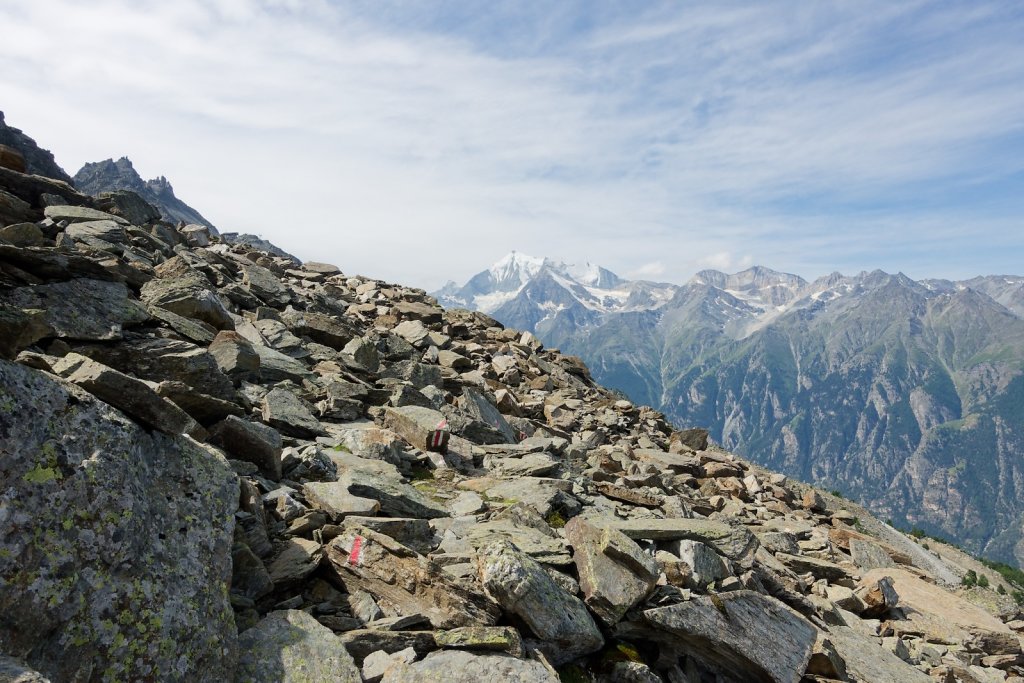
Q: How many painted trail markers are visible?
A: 2